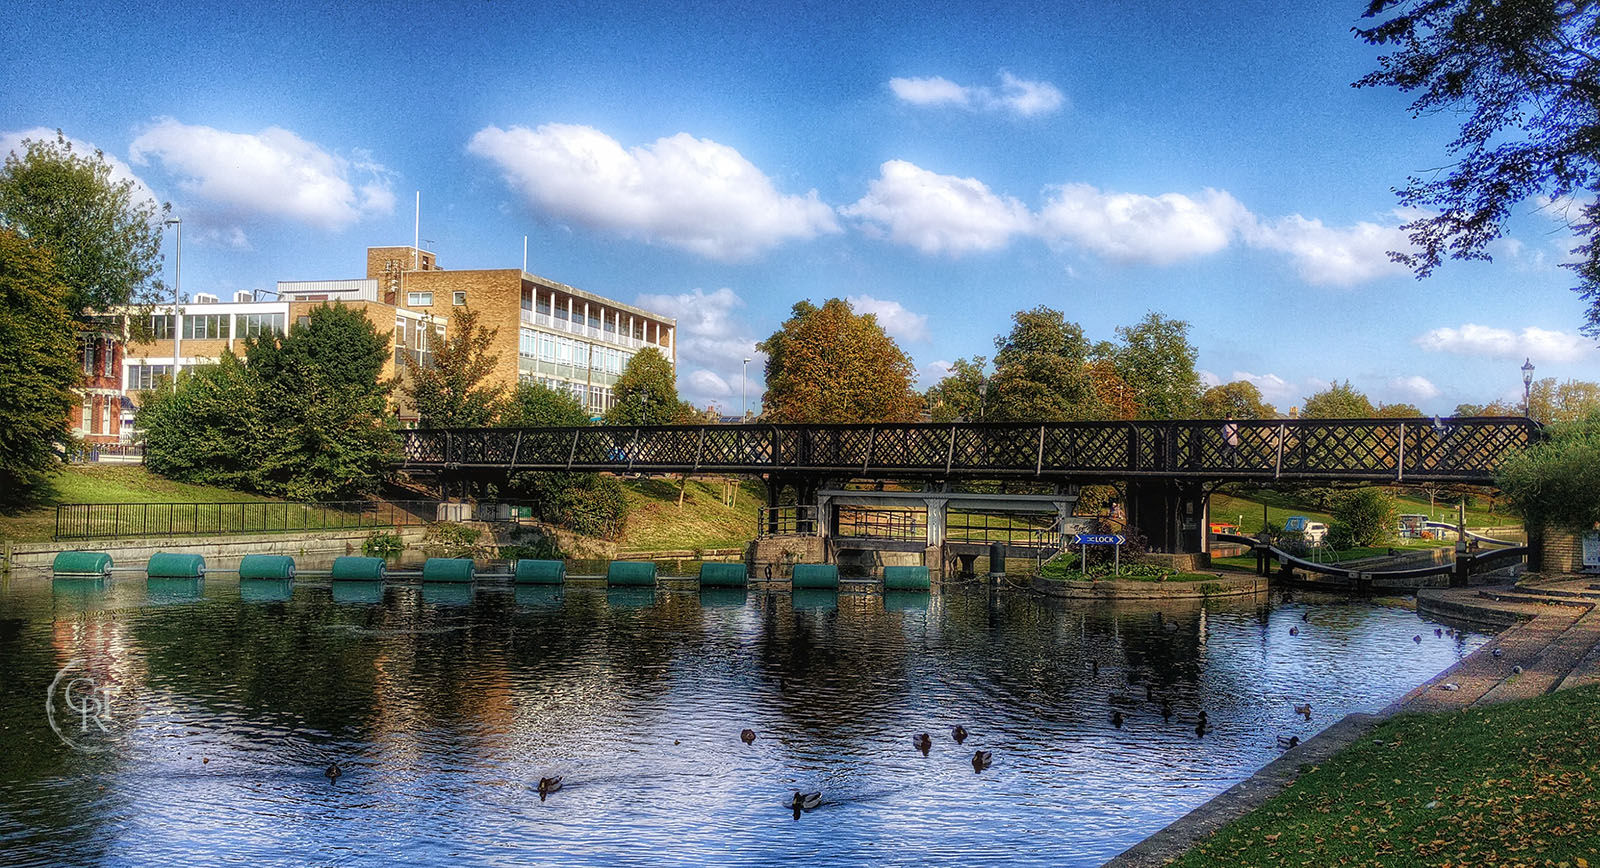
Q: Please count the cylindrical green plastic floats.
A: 10